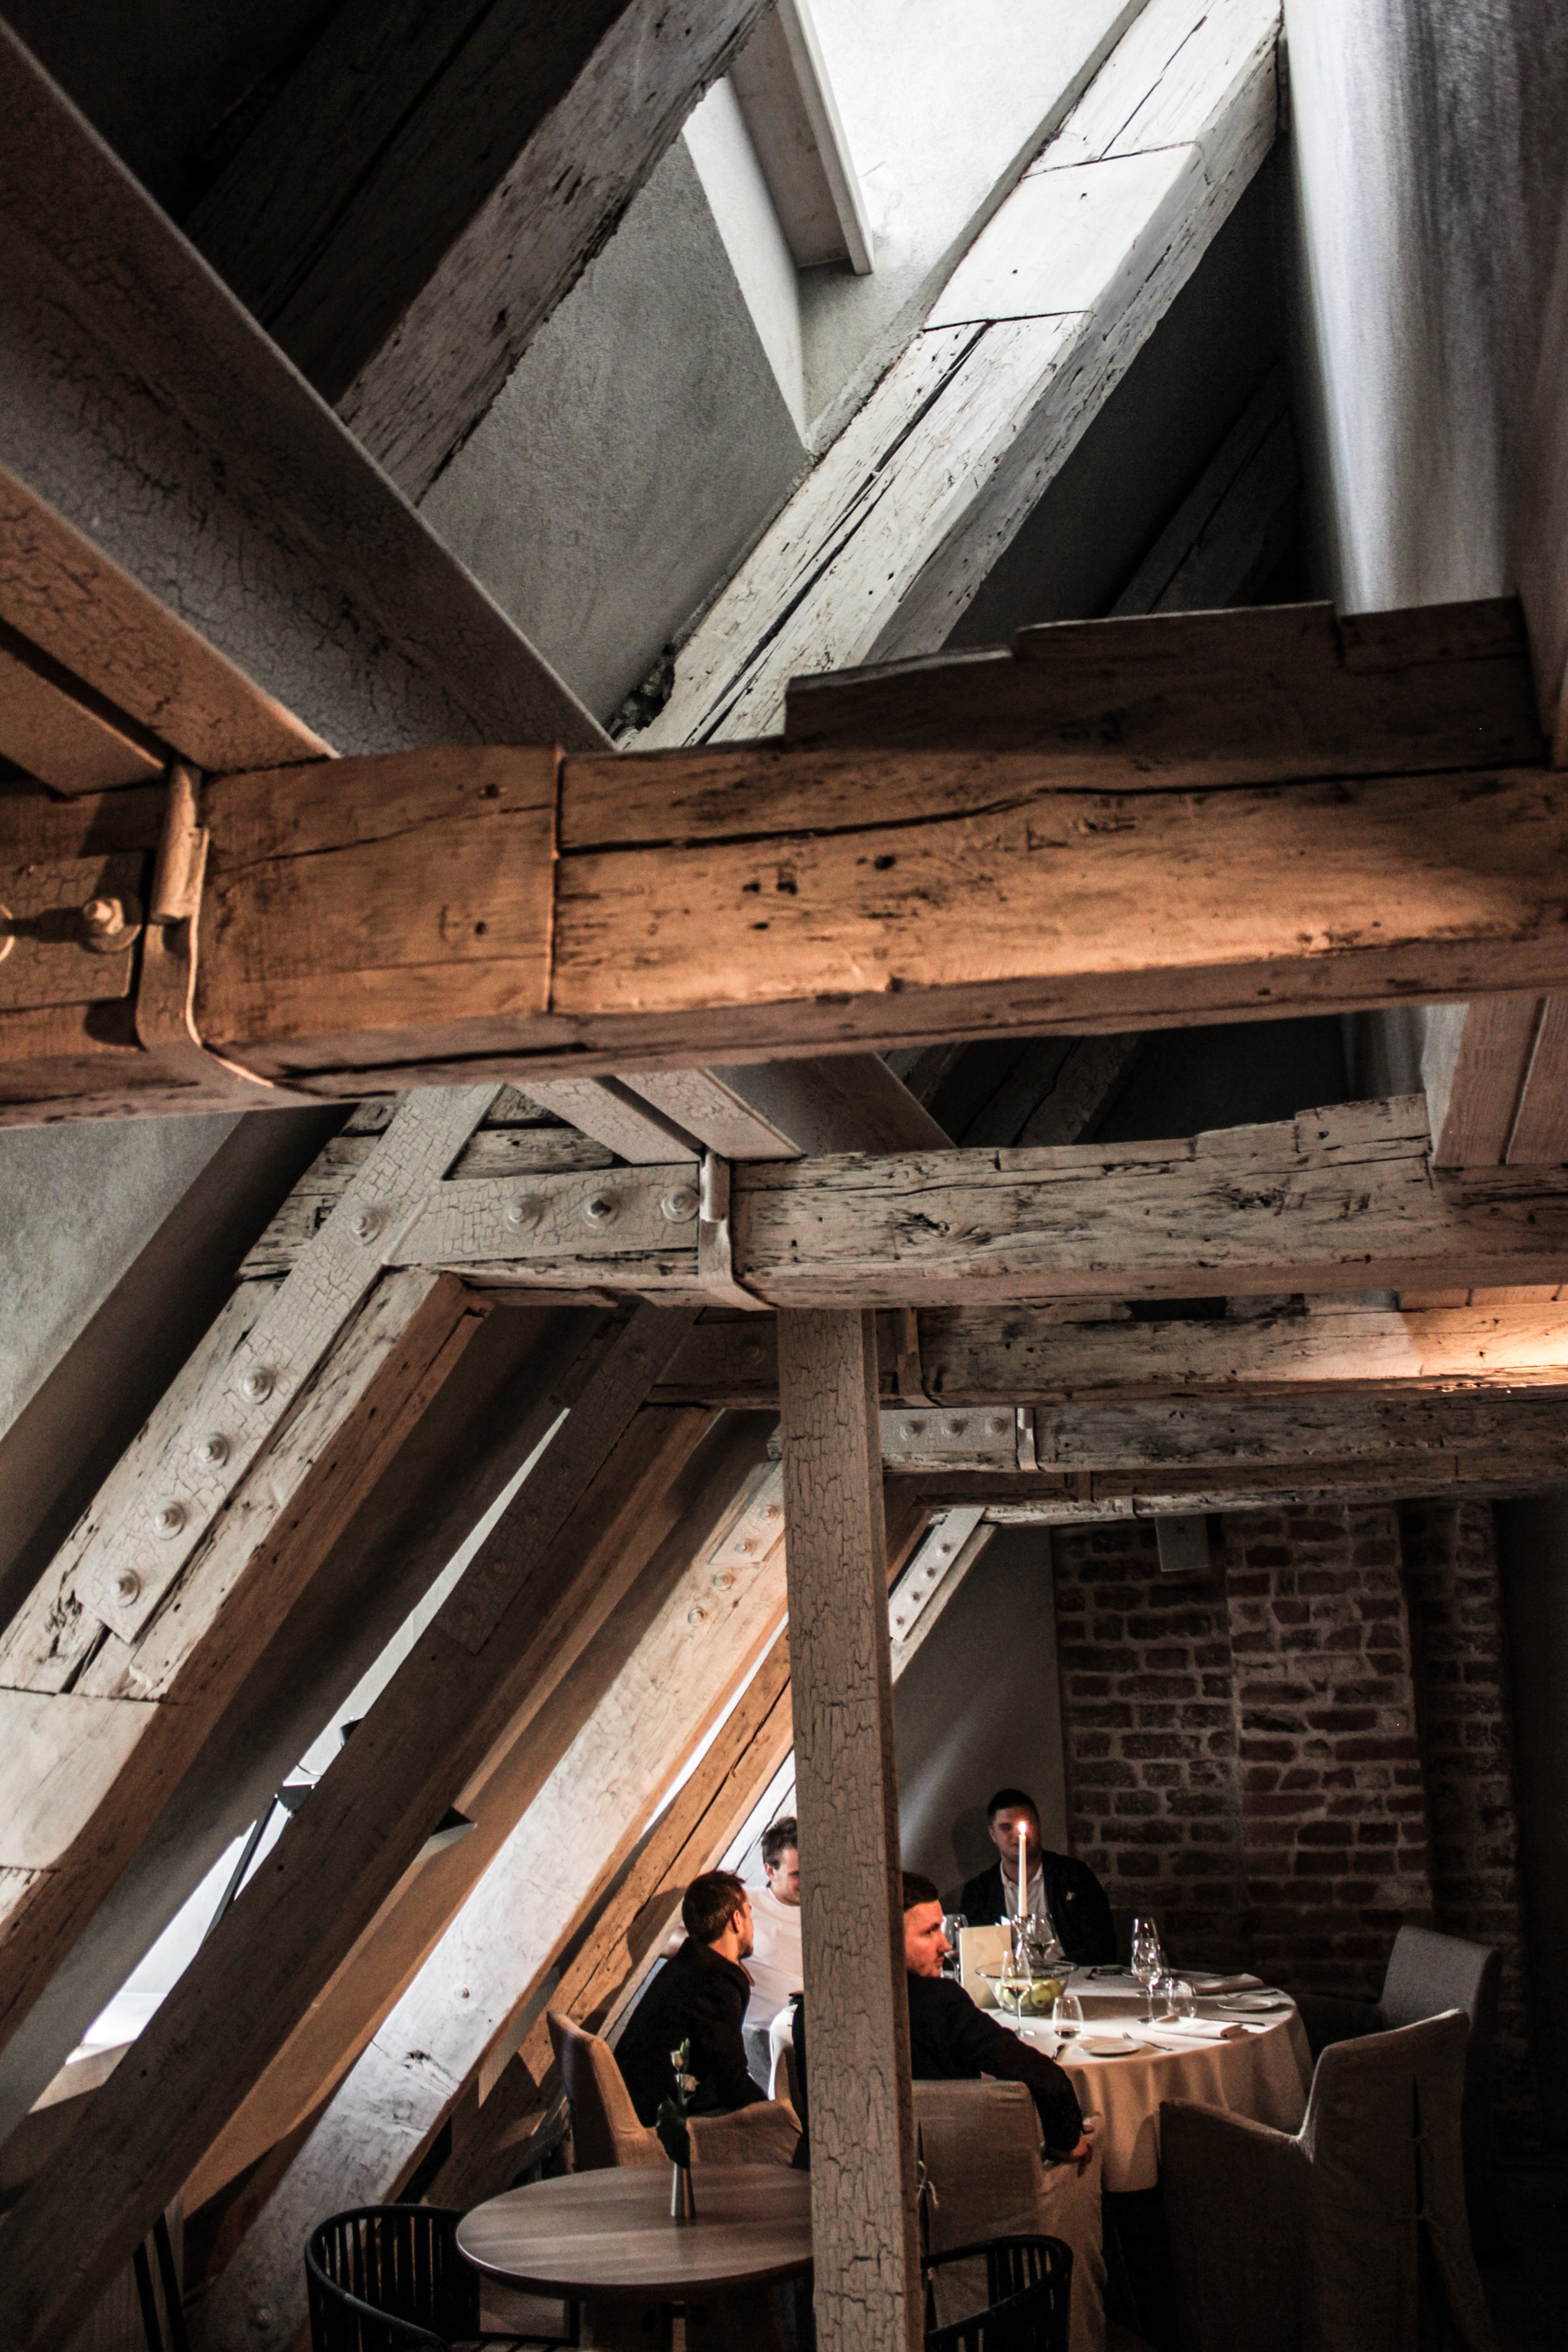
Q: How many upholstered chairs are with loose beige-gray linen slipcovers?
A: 4